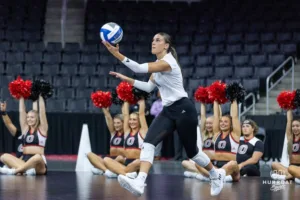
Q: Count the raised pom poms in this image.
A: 11